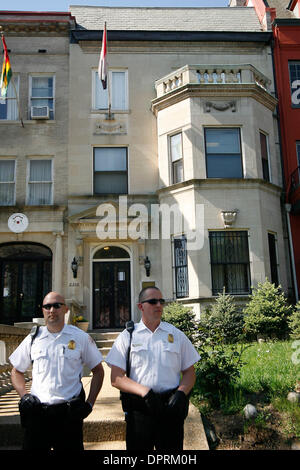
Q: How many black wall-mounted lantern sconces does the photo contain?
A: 2